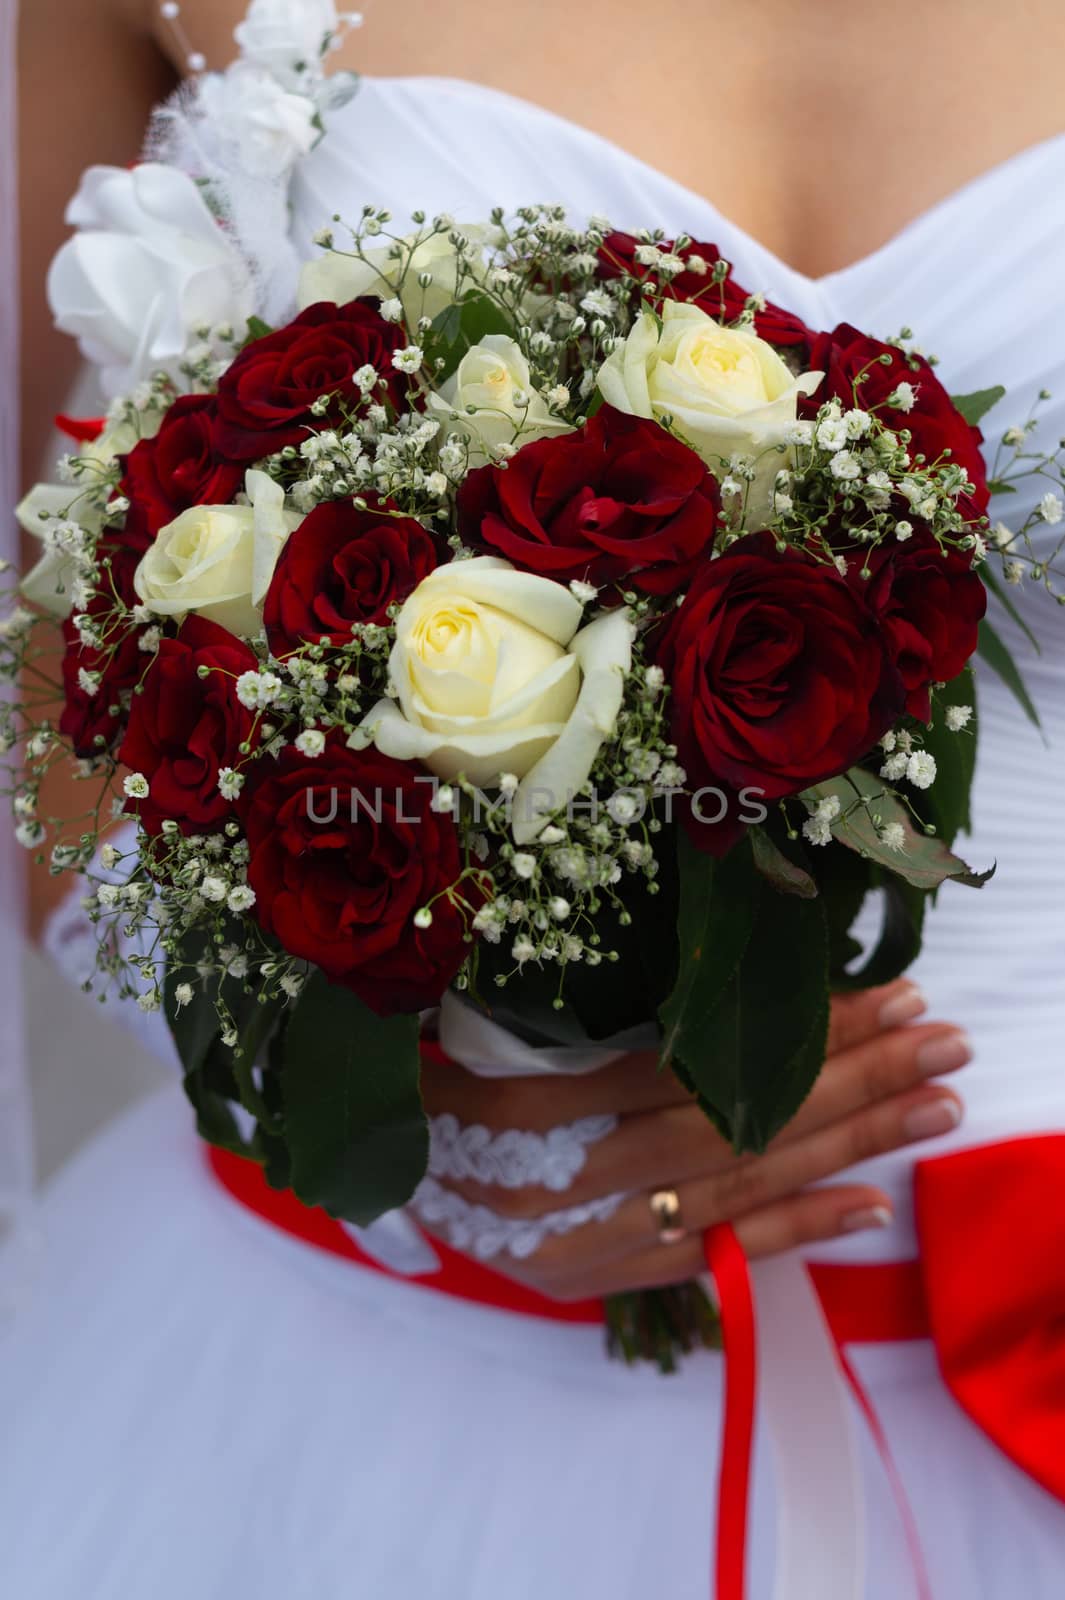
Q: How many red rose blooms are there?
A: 11